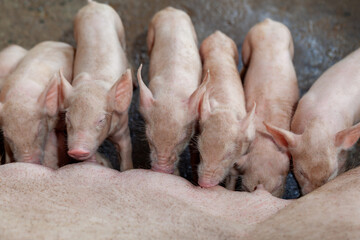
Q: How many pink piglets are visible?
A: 7